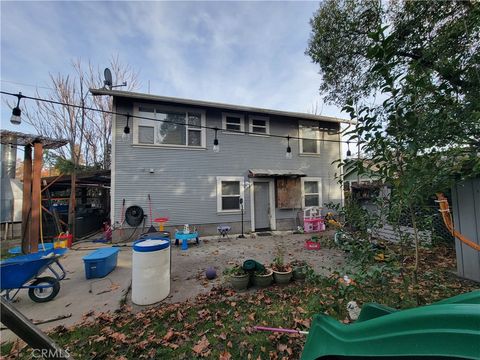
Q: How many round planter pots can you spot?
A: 4